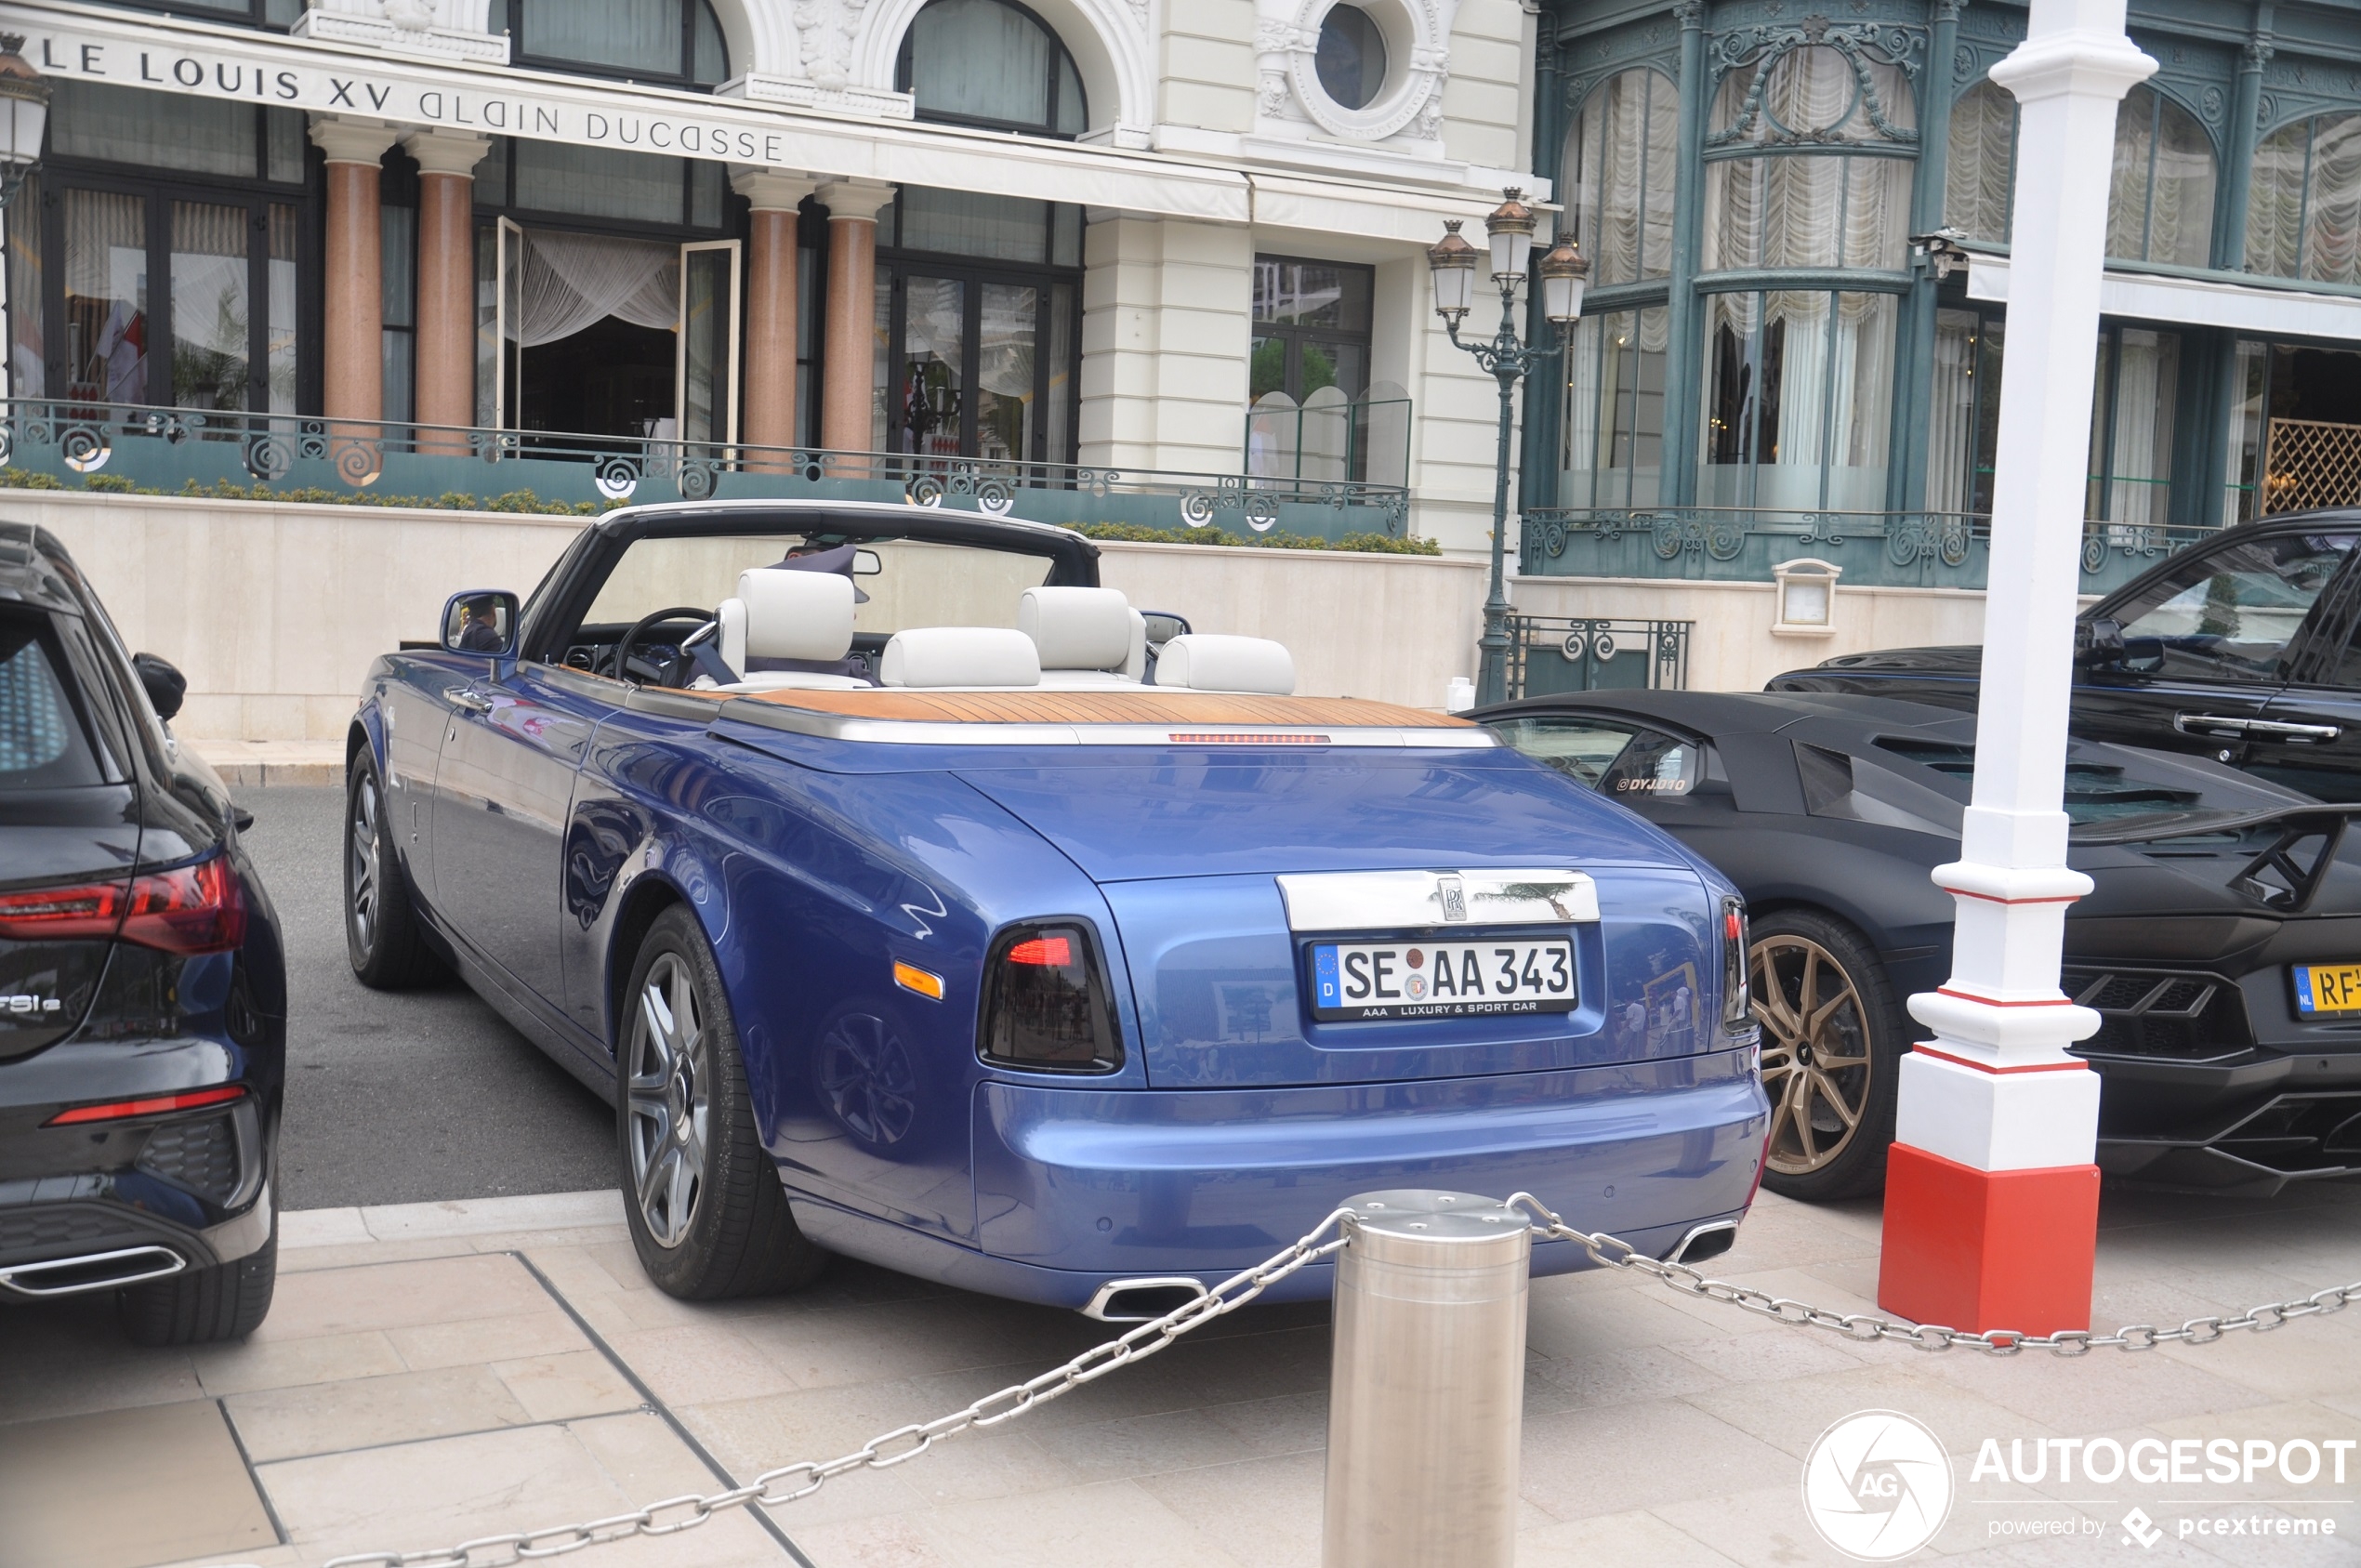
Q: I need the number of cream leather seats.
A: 4